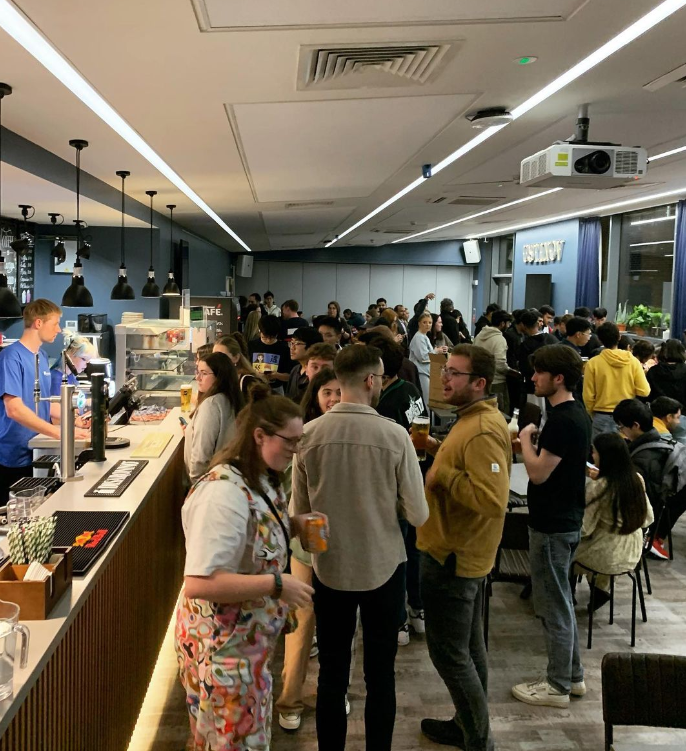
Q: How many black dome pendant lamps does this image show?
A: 5